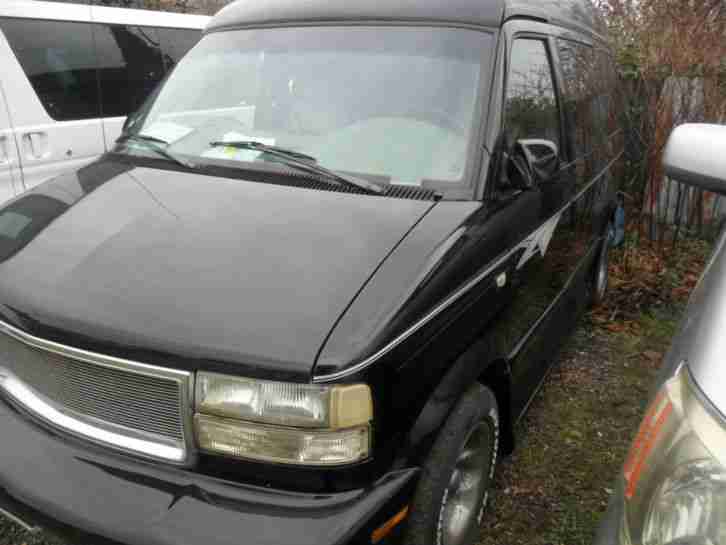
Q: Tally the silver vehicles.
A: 1